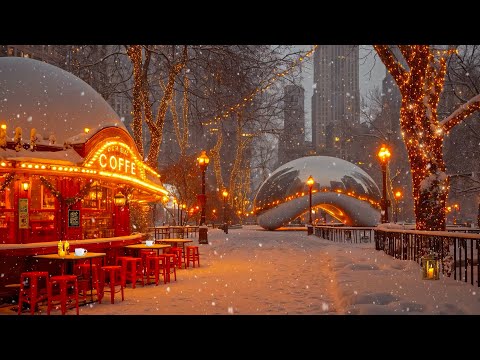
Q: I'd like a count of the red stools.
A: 11